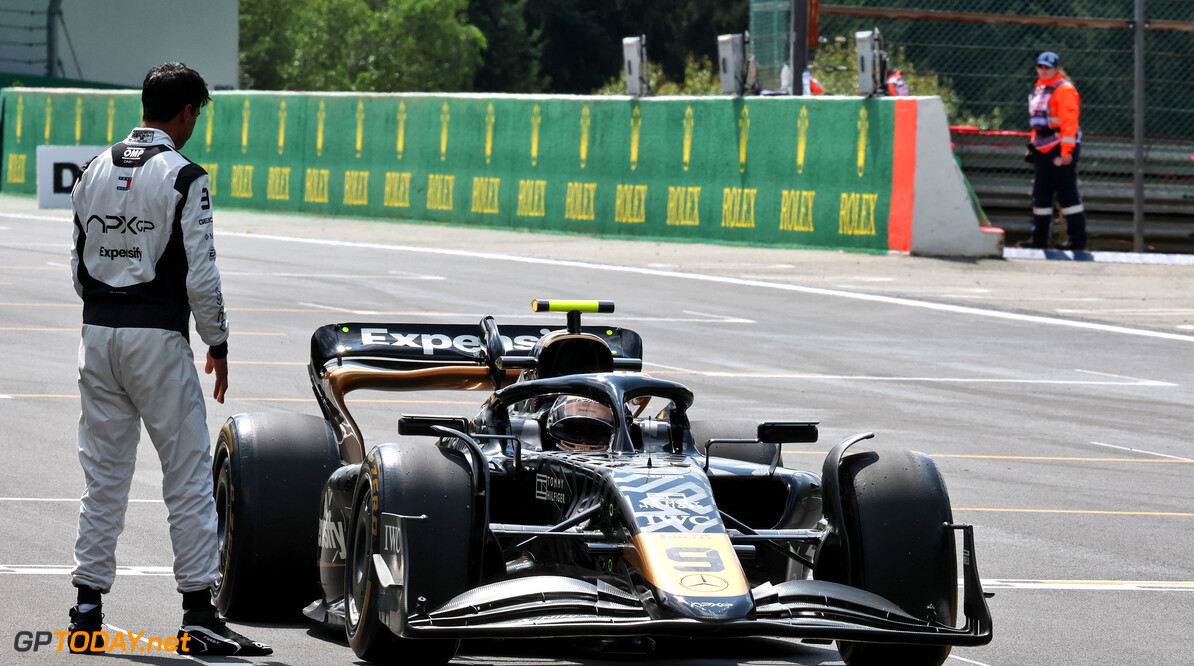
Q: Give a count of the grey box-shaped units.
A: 3